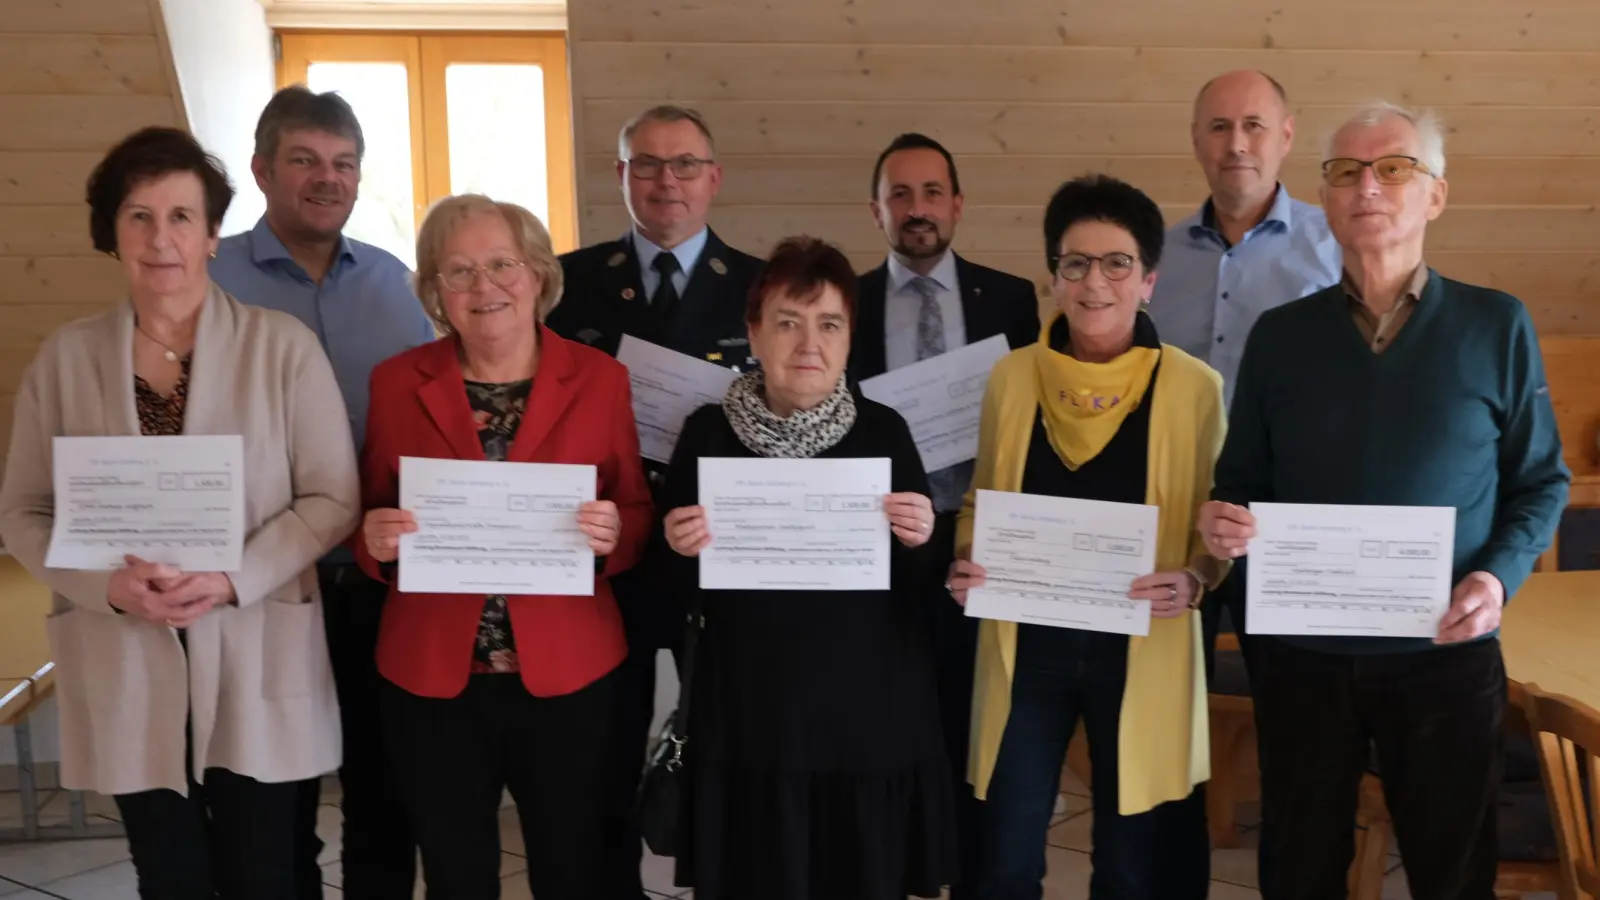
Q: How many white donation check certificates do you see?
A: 7